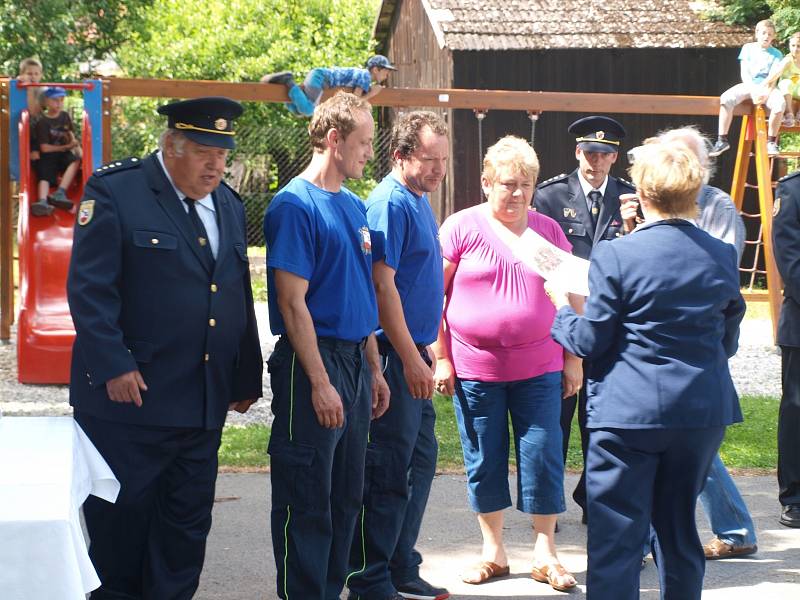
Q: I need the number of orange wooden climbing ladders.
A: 1